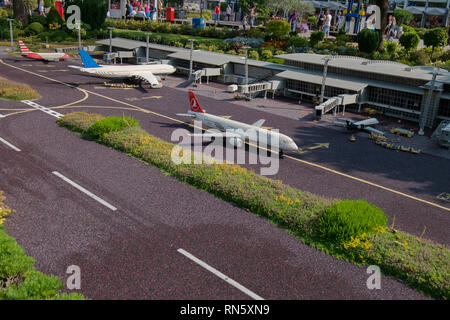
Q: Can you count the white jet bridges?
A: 4